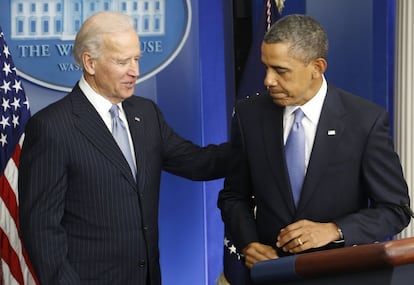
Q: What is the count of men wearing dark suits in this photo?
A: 2